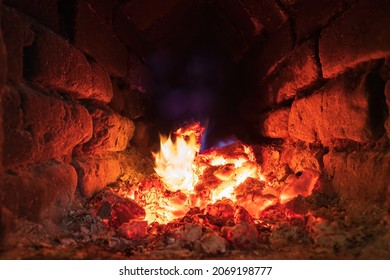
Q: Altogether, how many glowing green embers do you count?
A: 0